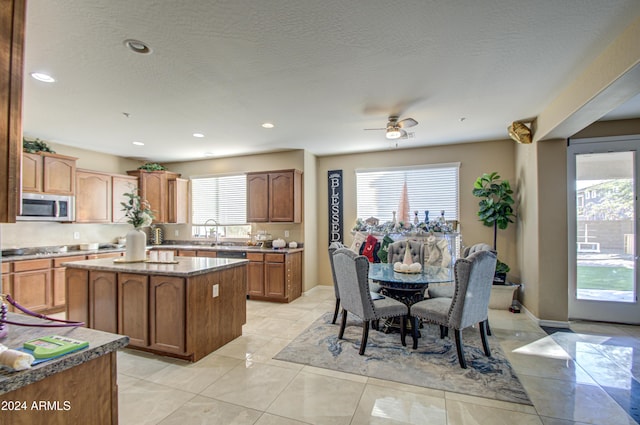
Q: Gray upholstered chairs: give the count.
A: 5